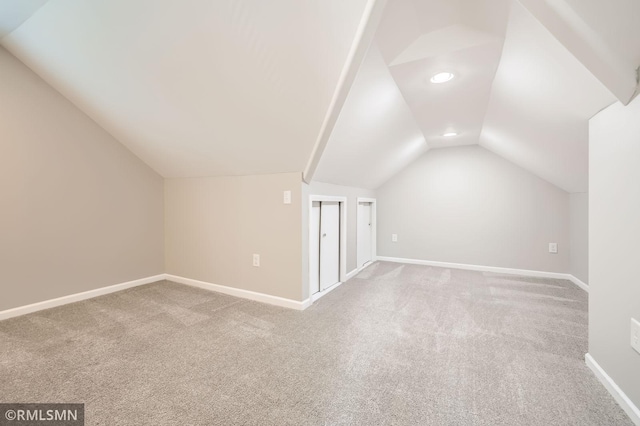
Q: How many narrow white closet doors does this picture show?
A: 2